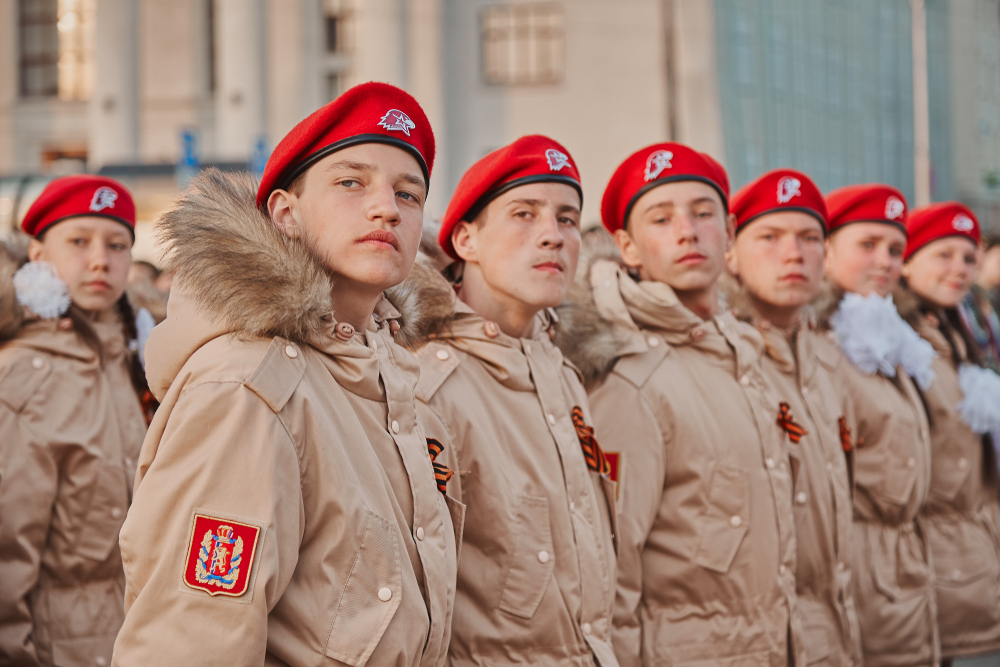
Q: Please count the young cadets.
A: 7